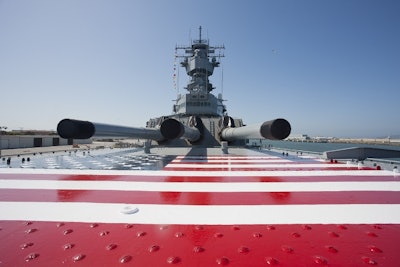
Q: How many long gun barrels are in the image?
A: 3